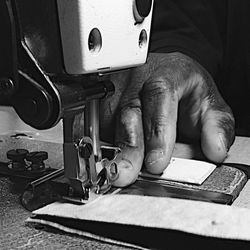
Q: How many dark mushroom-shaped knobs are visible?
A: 2